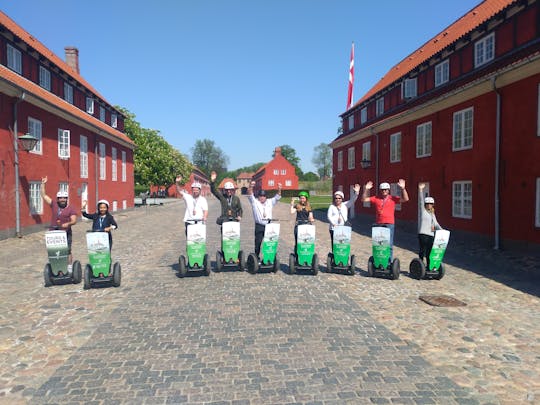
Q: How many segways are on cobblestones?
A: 9